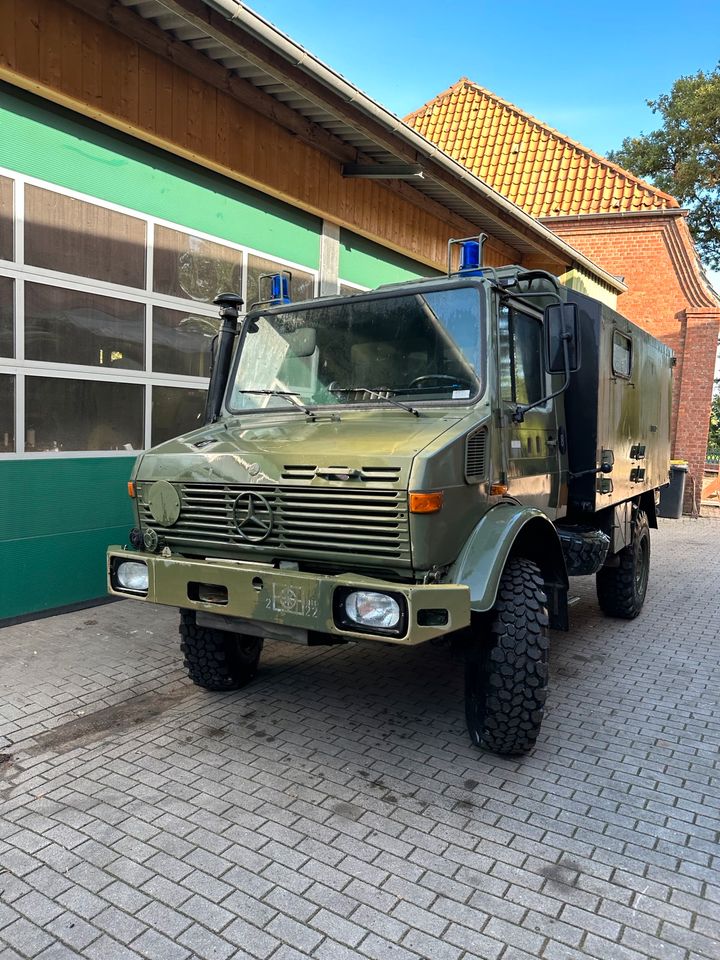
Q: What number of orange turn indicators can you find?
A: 3